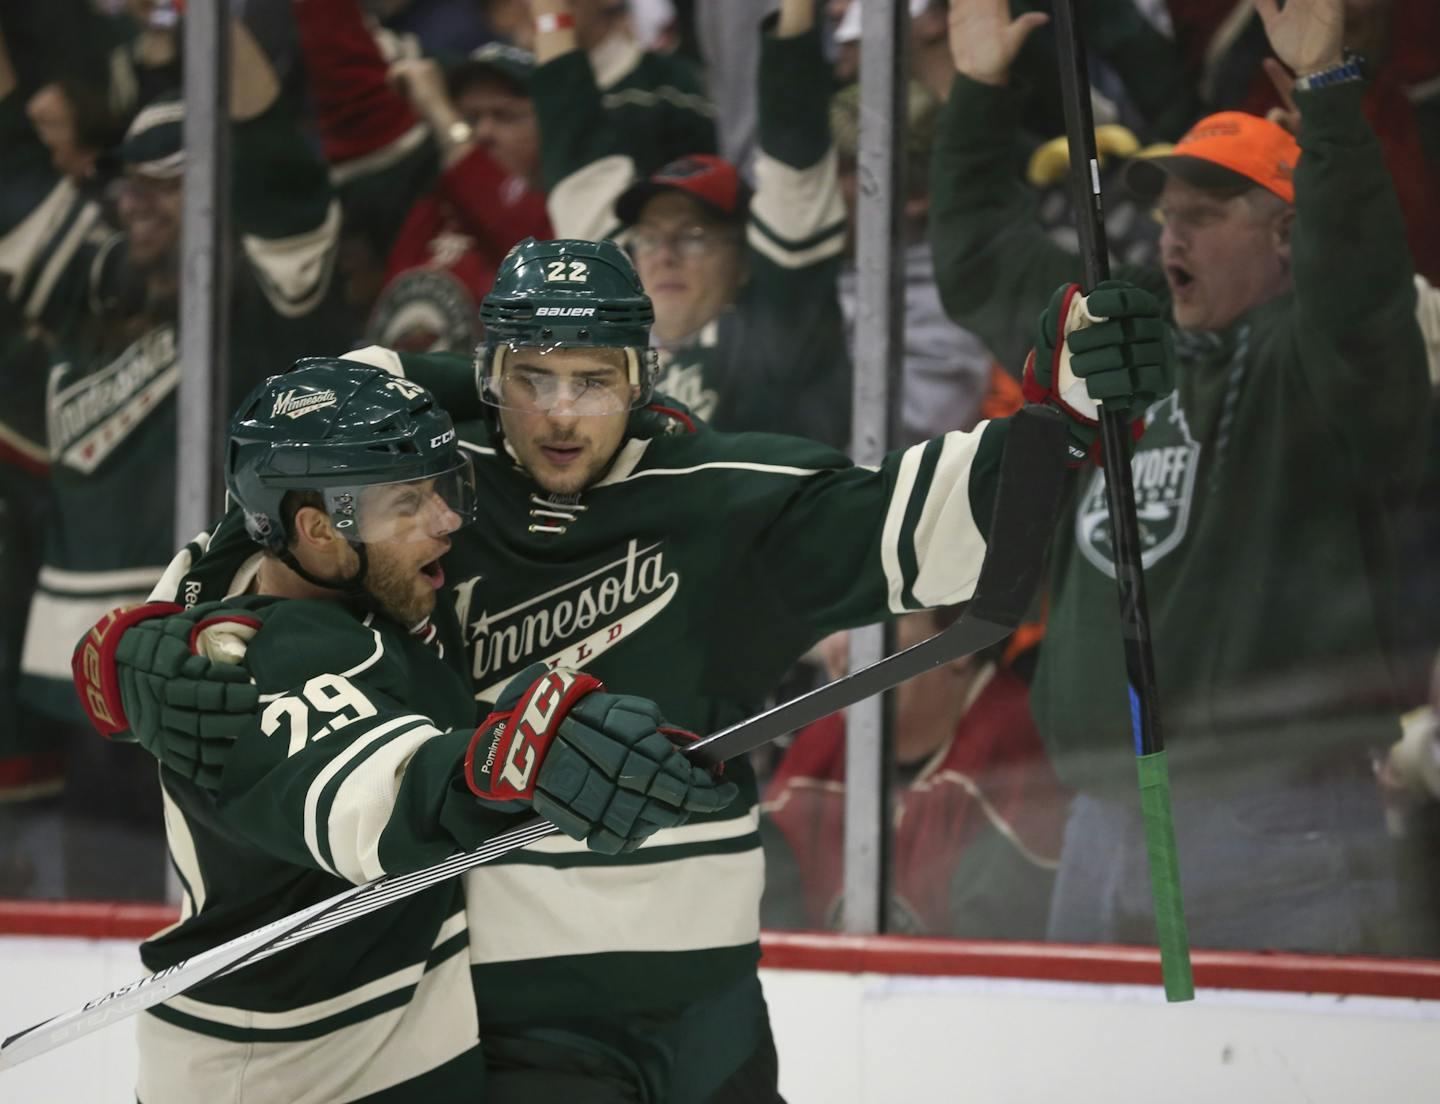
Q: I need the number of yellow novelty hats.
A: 1